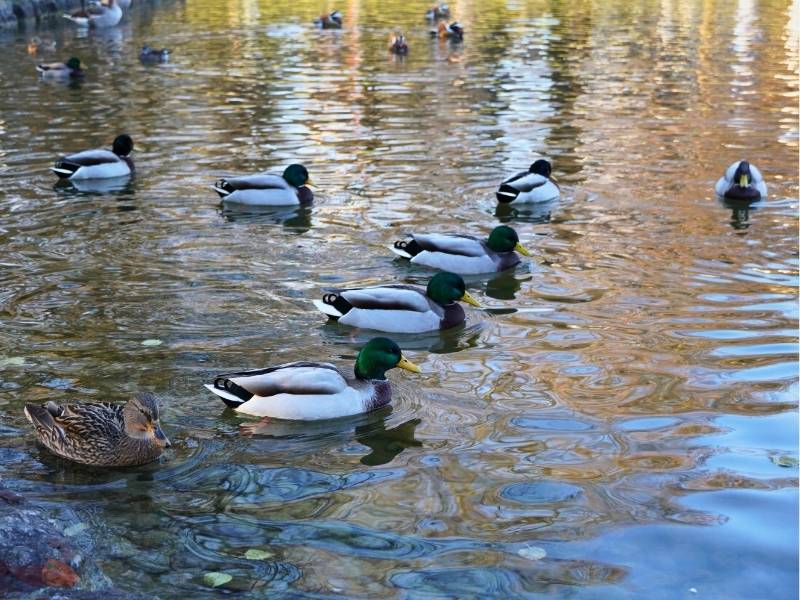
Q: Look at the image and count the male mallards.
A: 8